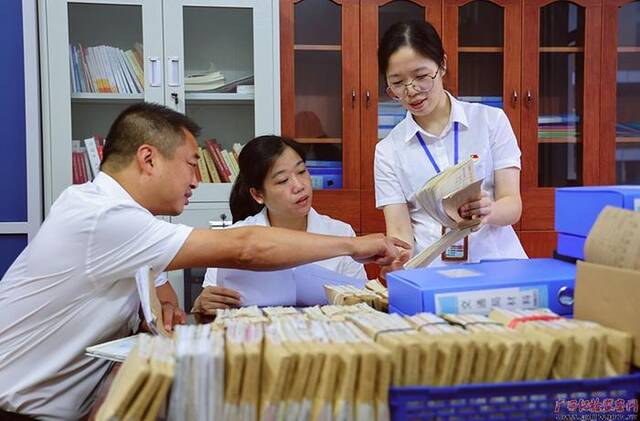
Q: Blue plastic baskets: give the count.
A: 1